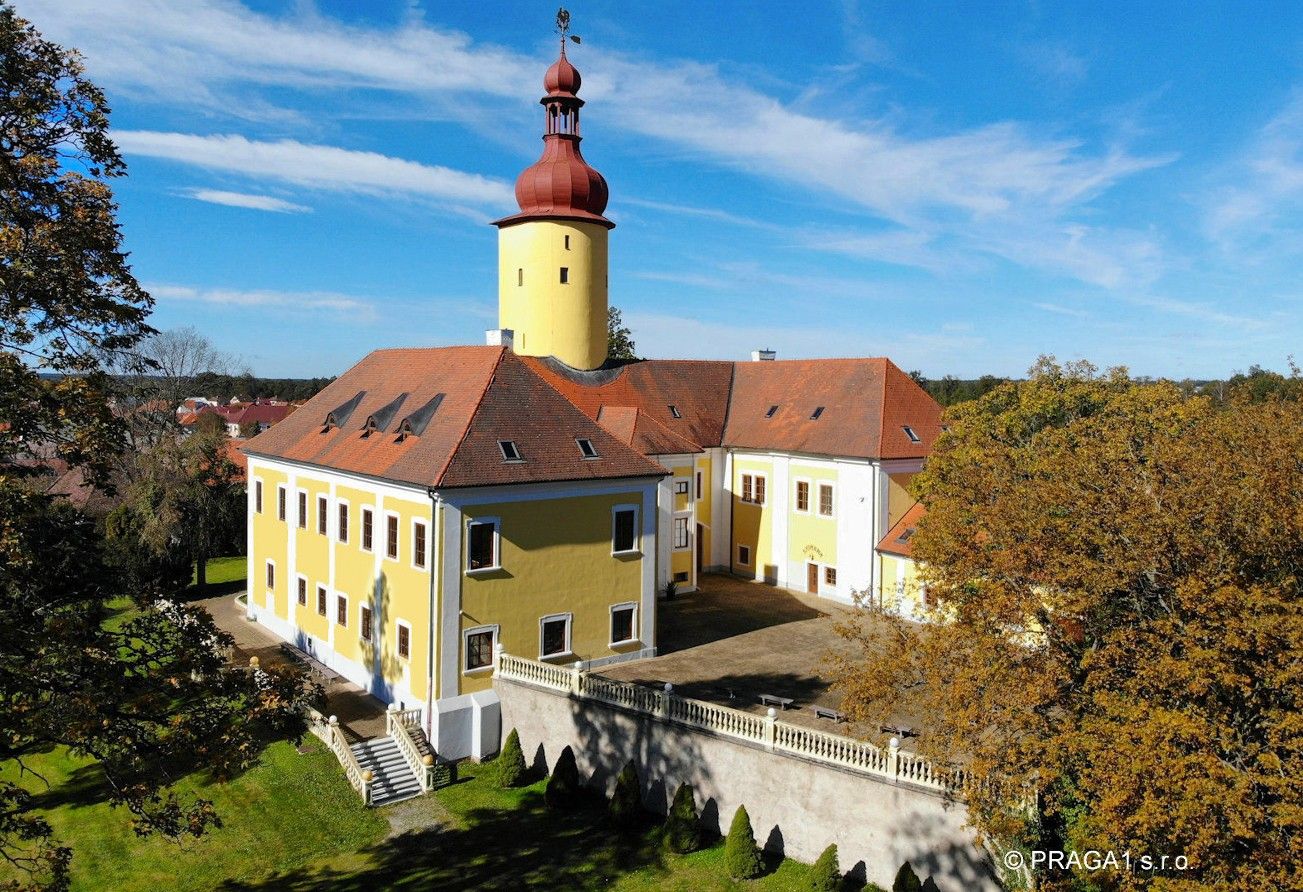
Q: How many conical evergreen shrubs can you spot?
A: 7